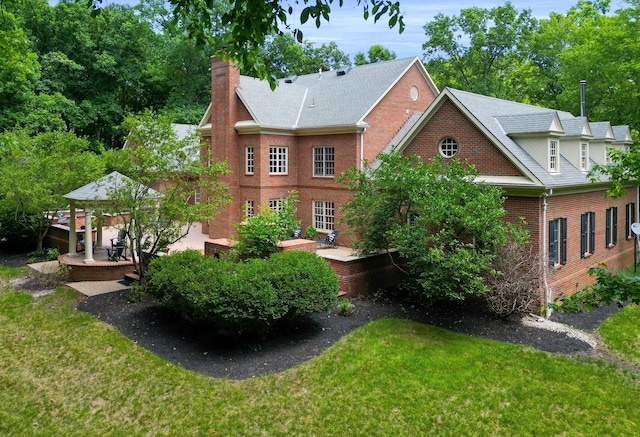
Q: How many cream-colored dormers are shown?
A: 4